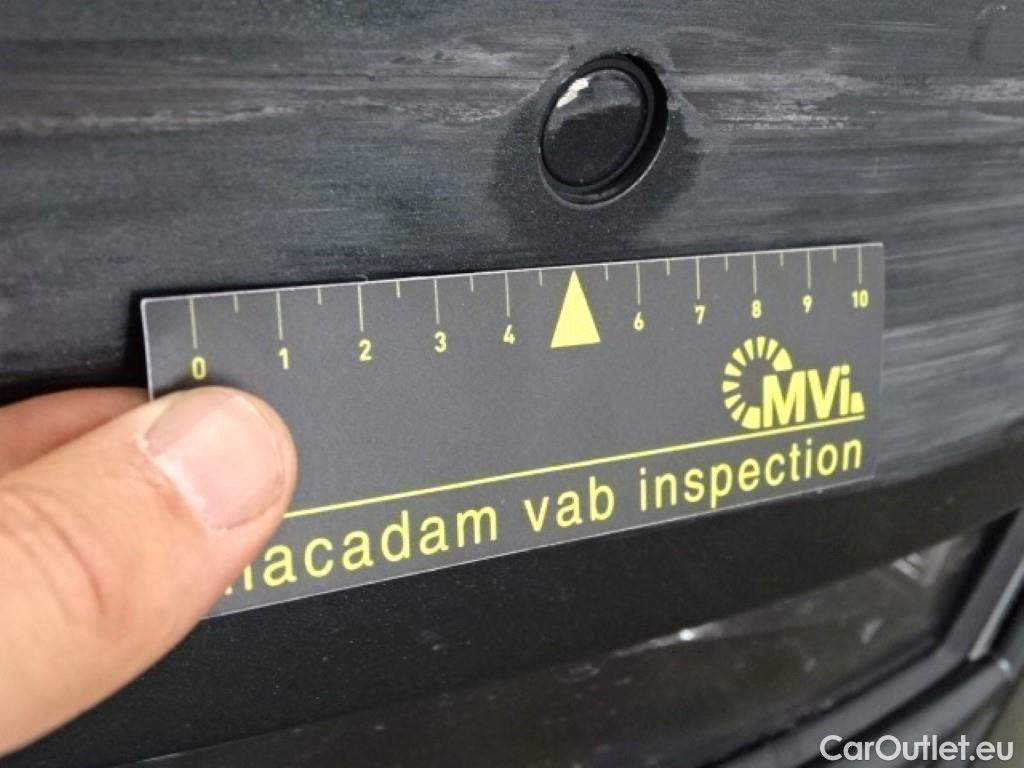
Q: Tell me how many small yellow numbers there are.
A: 10